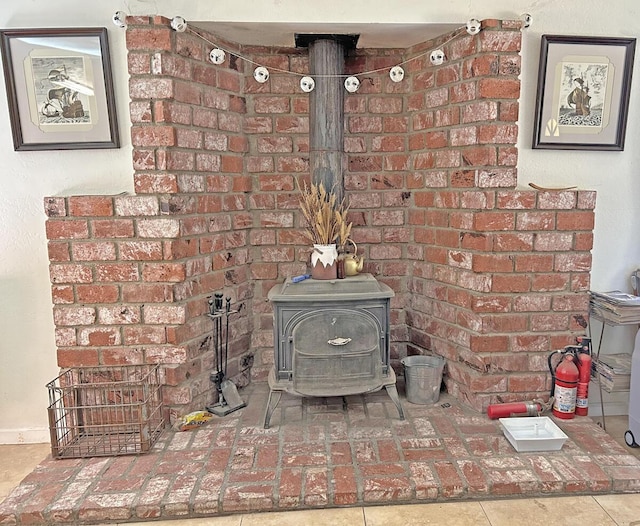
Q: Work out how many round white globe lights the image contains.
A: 10